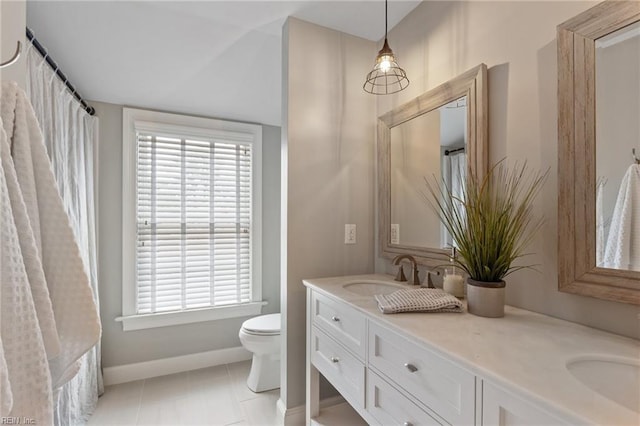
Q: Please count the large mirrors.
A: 2